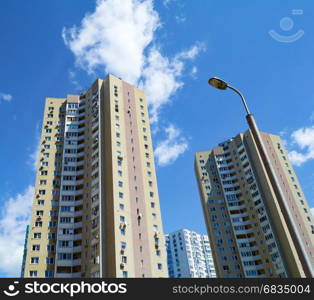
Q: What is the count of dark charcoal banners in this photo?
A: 1